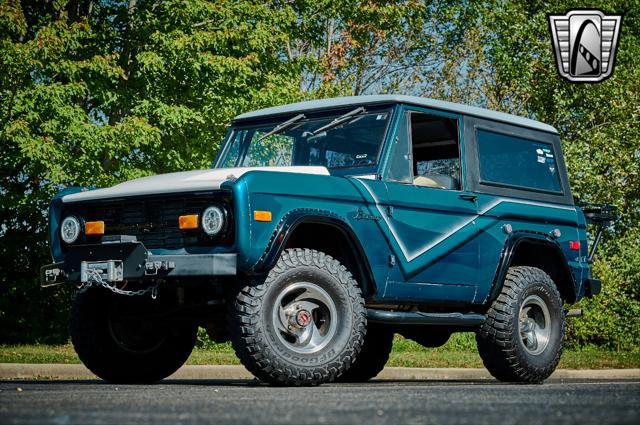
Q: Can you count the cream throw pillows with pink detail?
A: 0